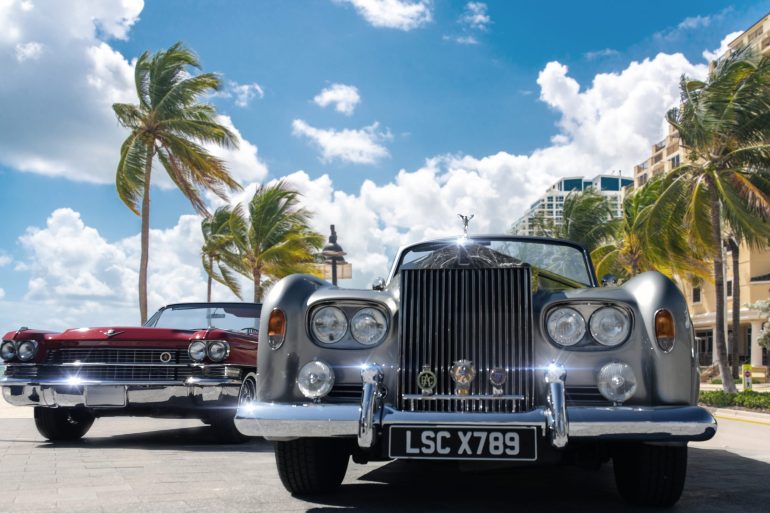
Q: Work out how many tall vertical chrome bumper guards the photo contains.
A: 2